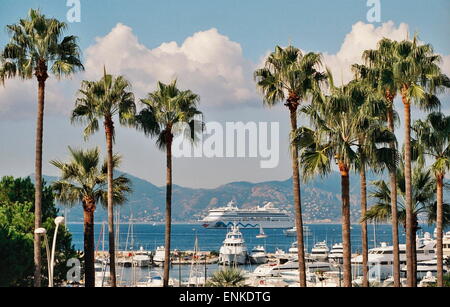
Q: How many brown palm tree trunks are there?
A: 11